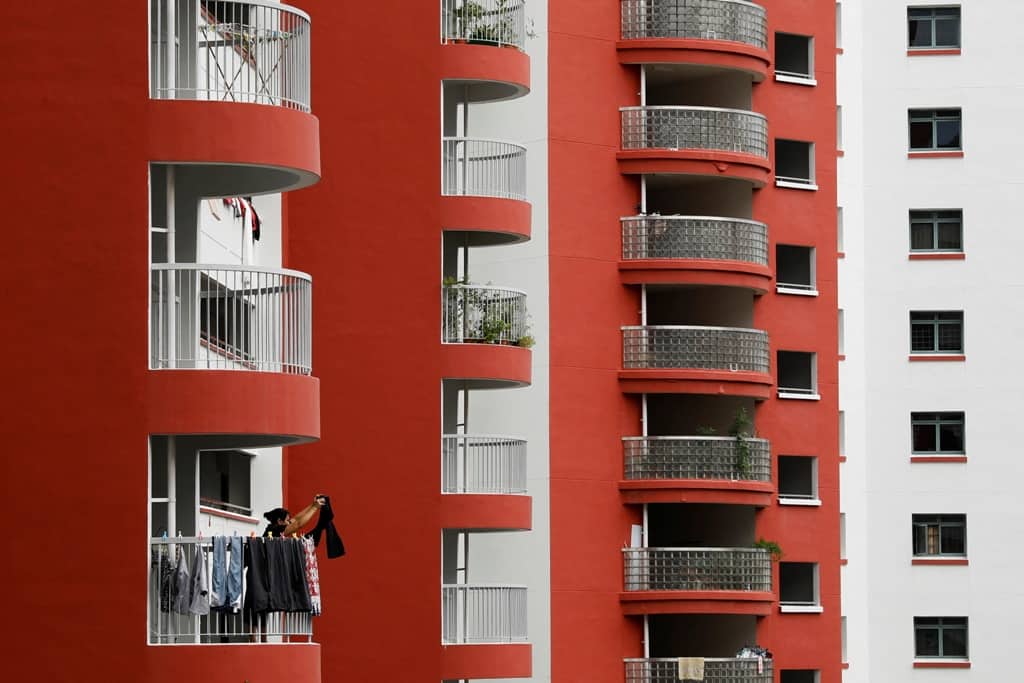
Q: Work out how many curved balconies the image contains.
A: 15